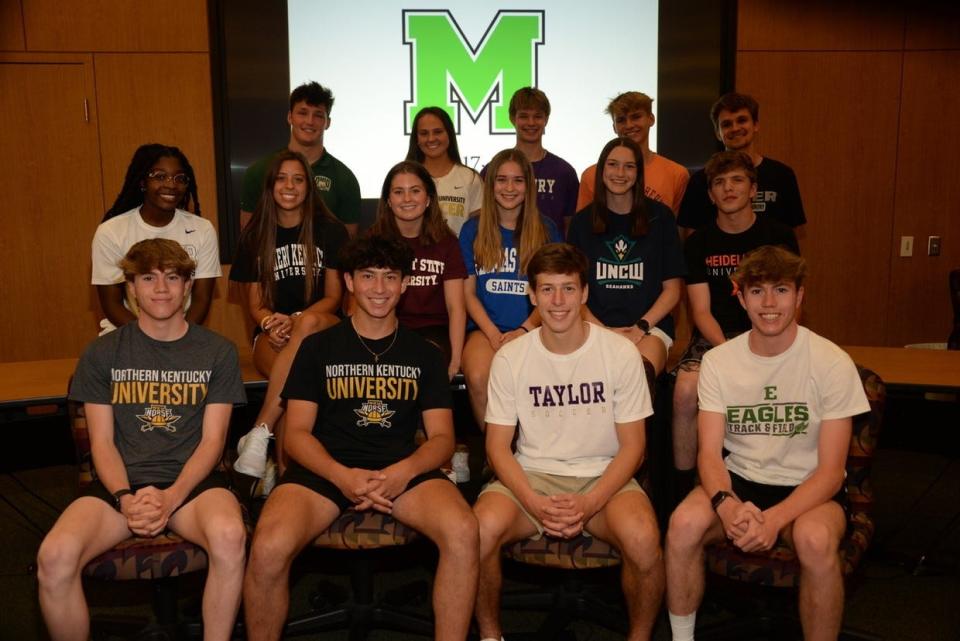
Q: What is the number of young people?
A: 15